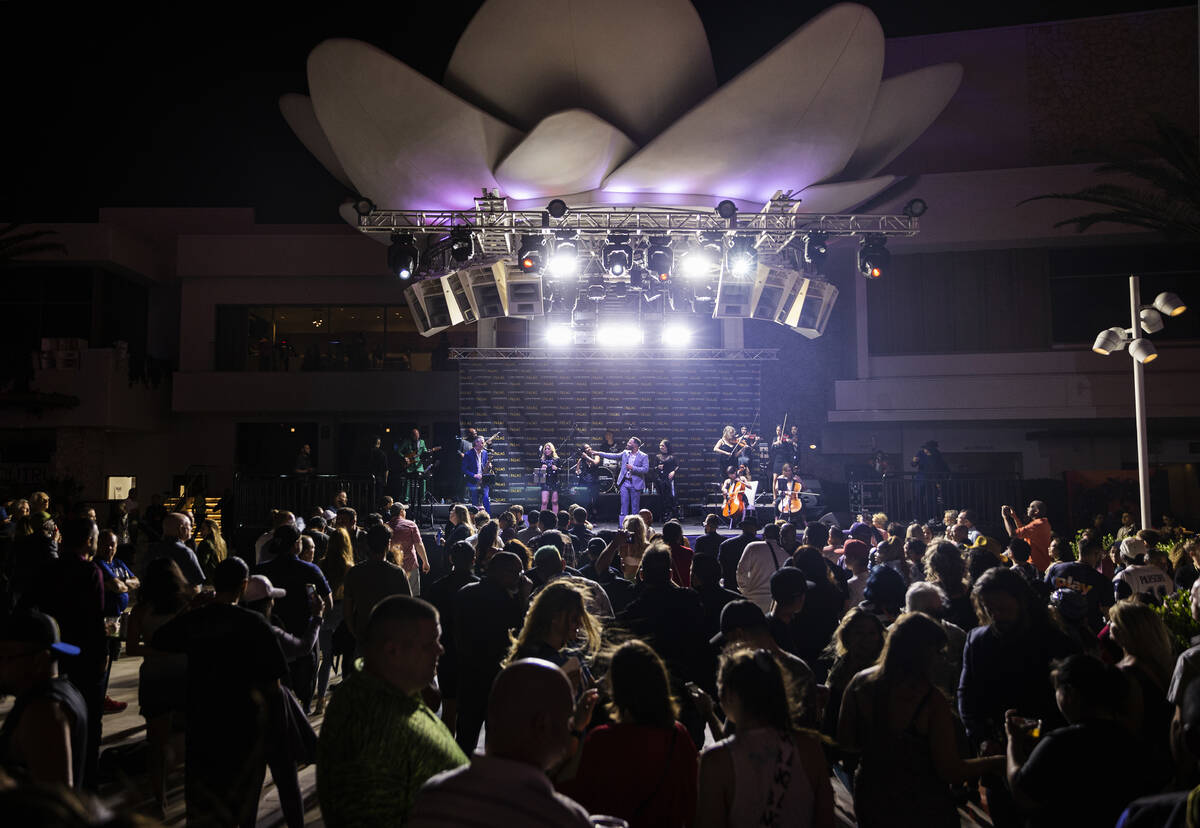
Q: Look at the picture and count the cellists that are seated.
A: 2